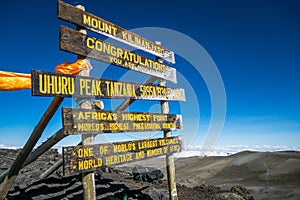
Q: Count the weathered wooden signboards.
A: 5